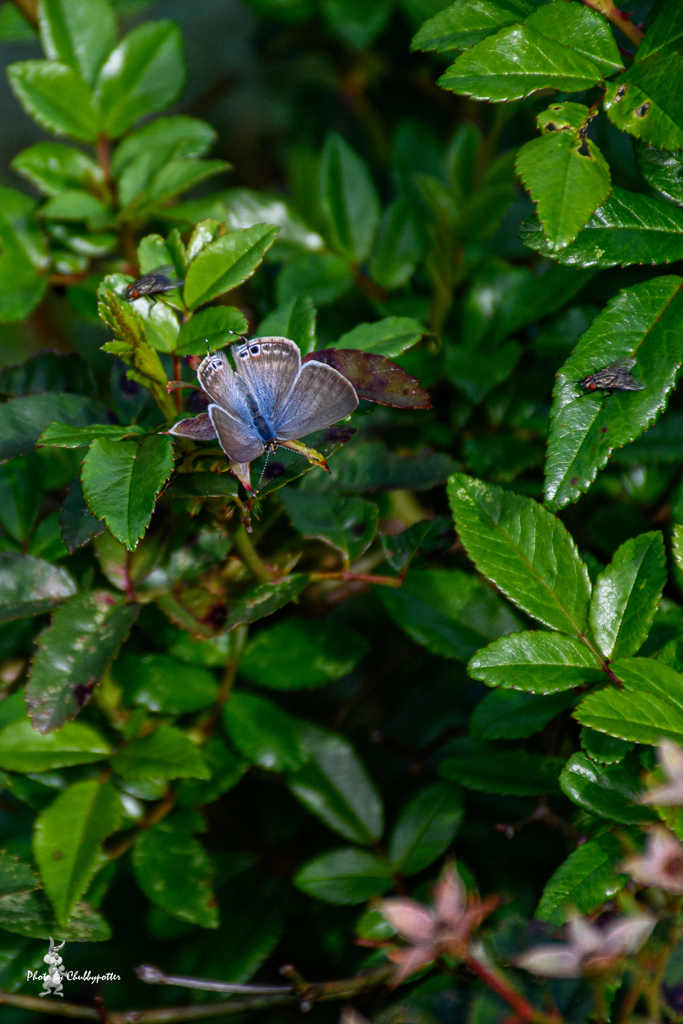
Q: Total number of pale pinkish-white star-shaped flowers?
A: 4